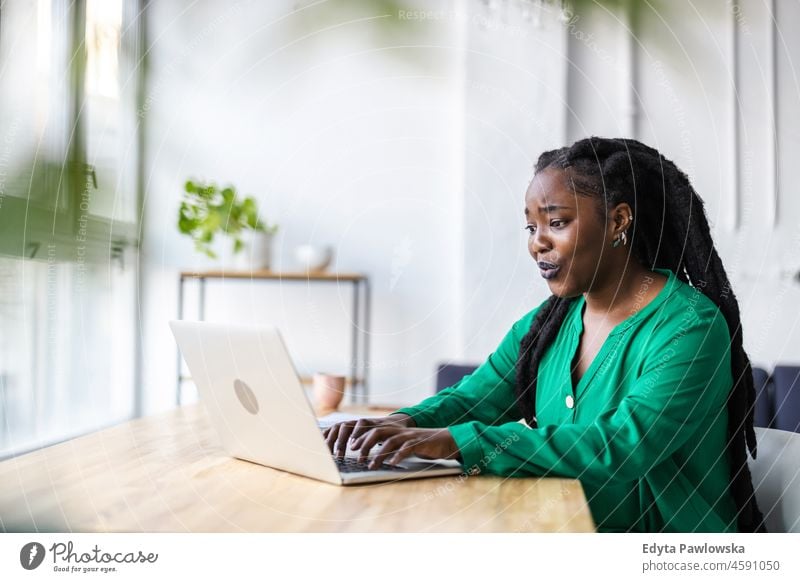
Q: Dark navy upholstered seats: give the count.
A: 3